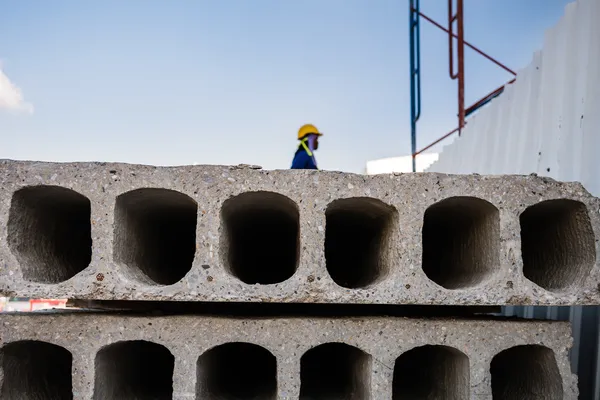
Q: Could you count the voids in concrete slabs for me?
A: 12